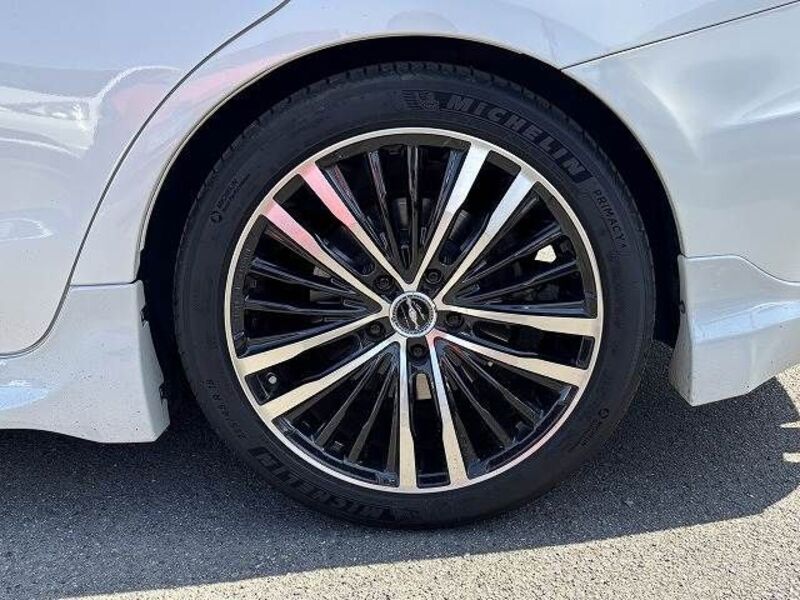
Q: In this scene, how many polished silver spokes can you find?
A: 10